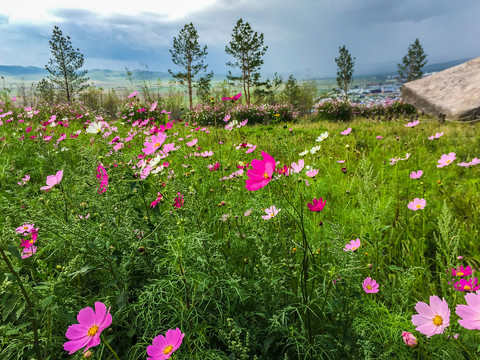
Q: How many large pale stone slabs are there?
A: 1